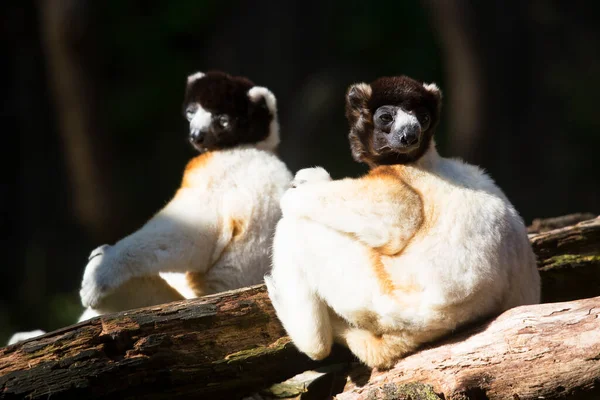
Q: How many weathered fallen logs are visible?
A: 2